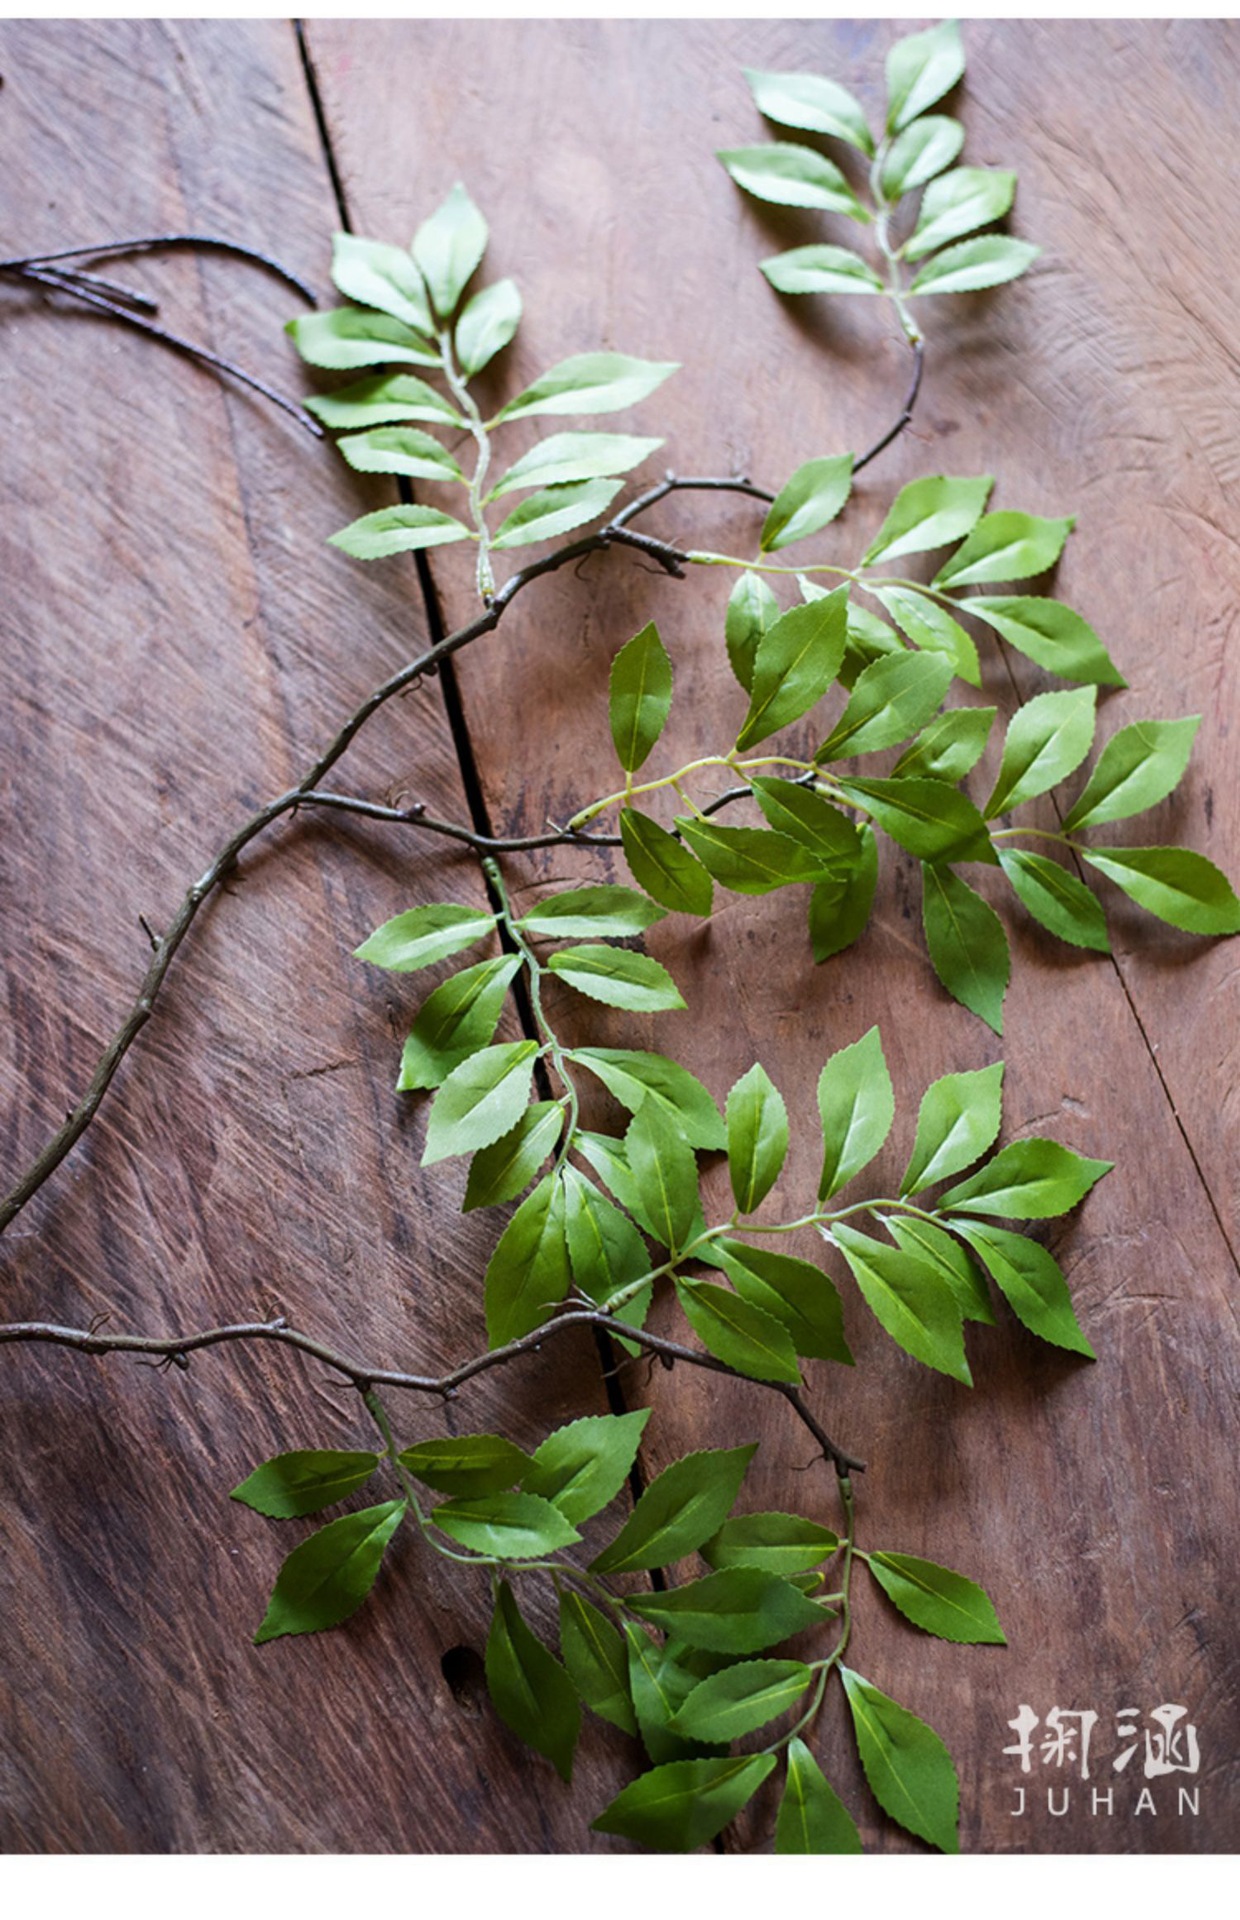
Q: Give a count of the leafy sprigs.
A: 9